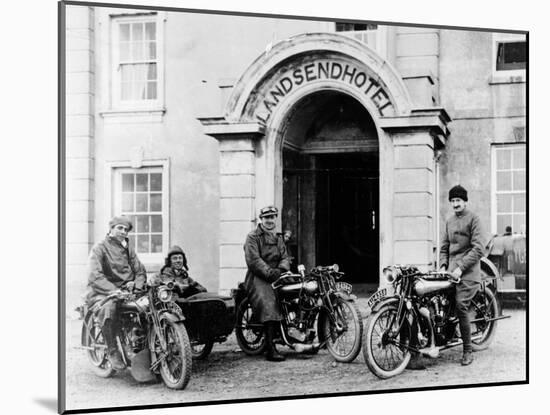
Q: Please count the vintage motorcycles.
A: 3